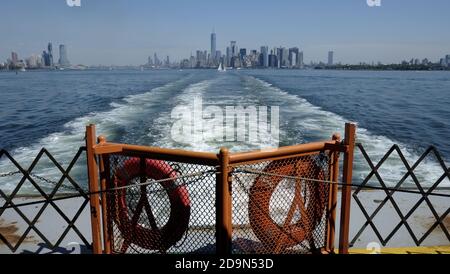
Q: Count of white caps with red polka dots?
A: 0